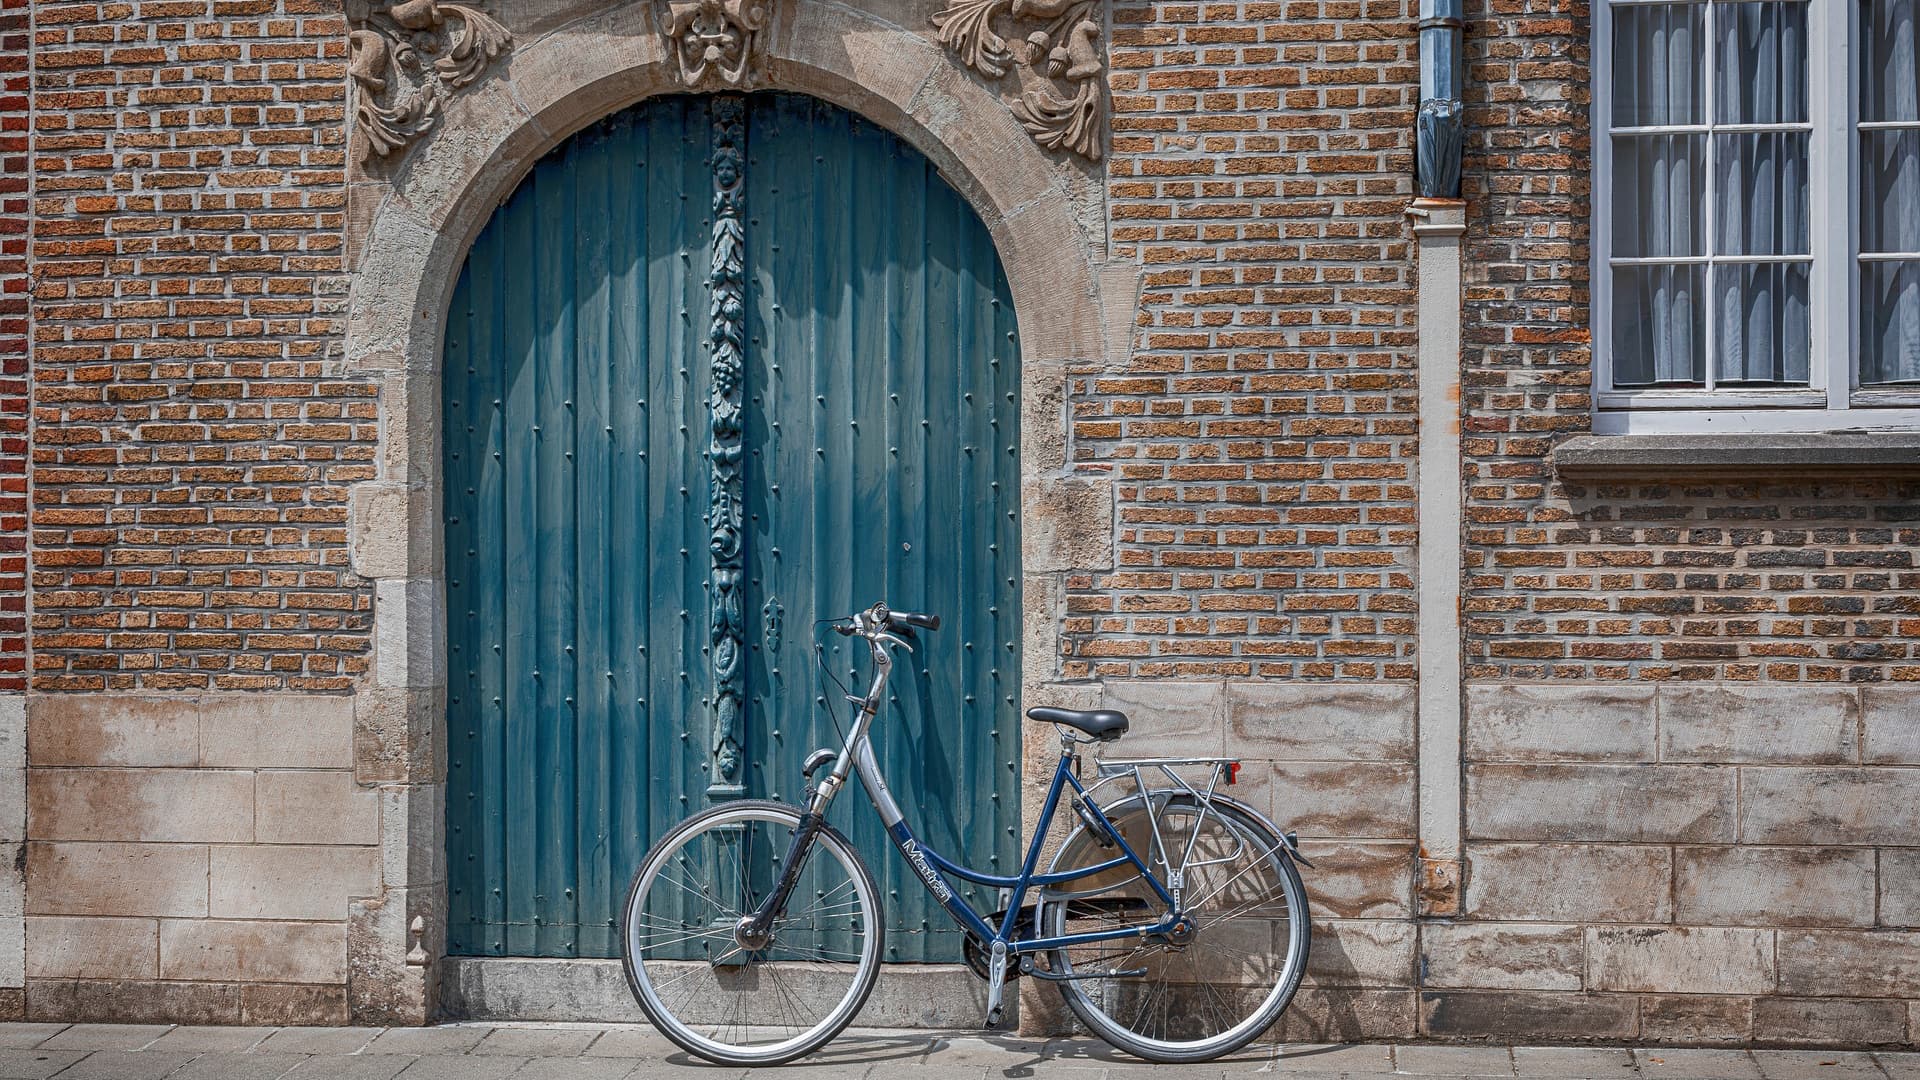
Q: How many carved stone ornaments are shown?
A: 3